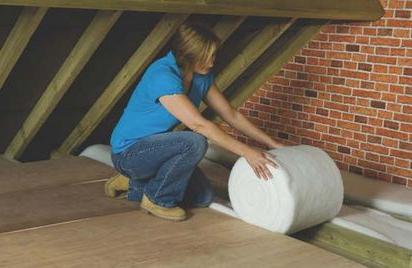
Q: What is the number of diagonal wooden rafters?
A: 6